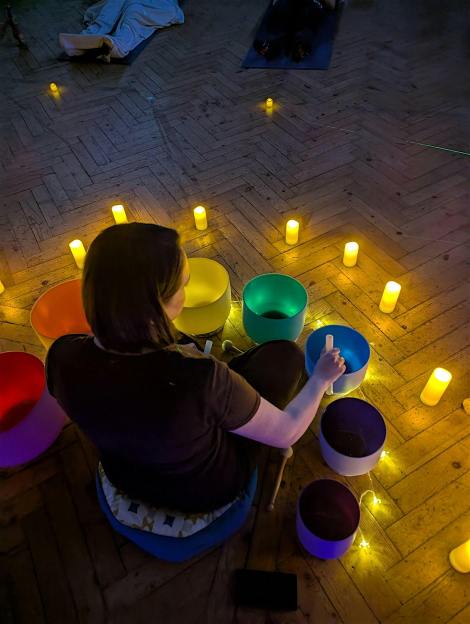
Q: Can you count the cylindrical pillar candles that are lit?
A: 11